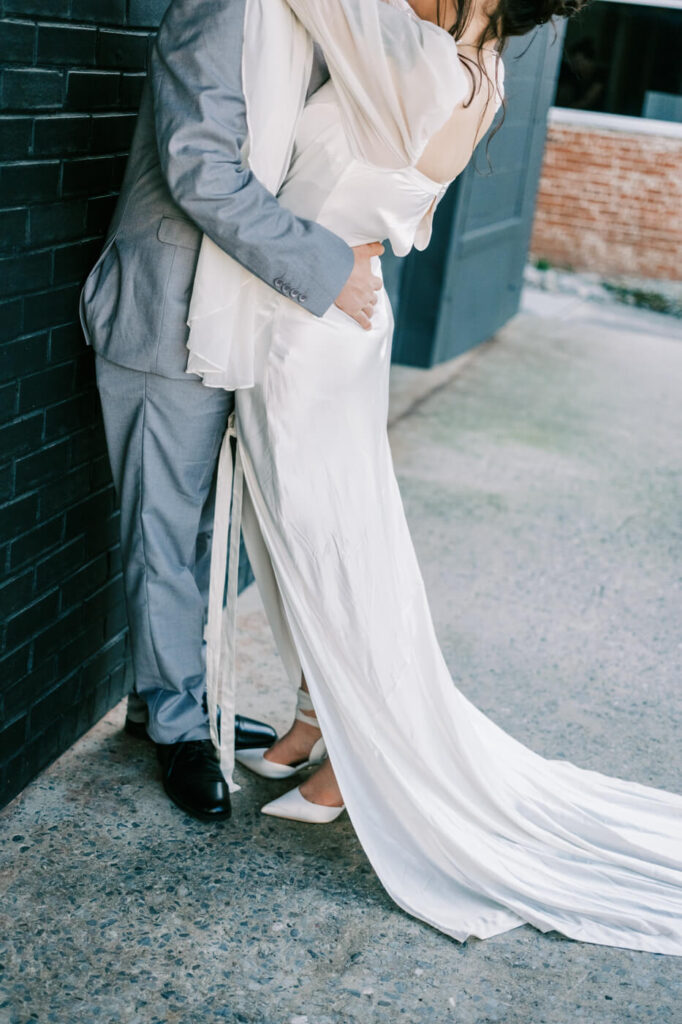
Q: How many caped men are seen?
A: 0